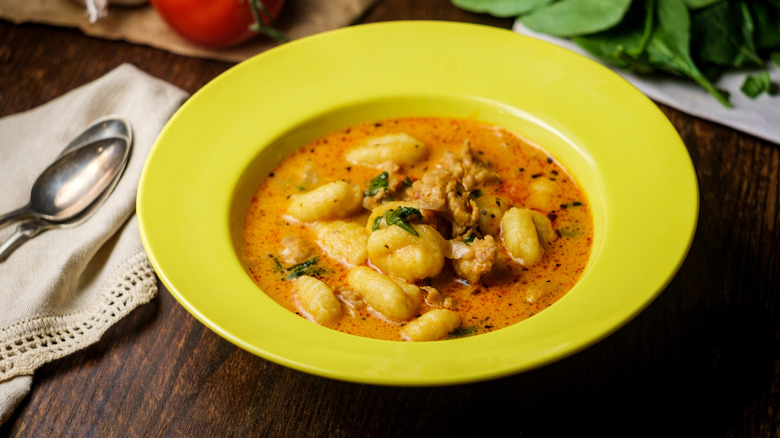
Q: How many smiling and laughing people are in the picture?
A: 0